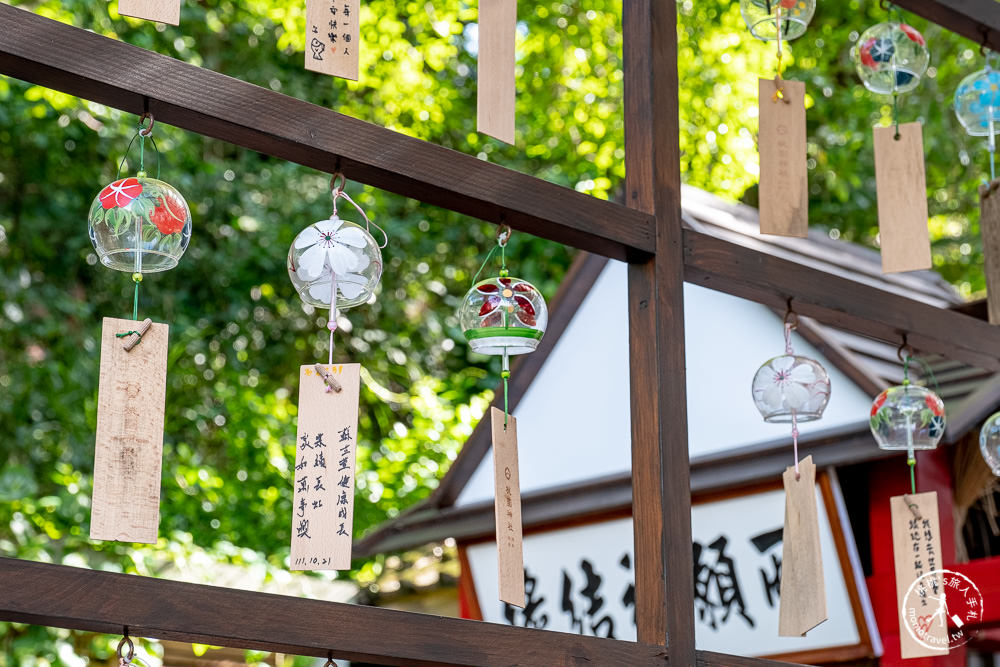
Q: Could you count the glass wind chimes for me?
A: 9